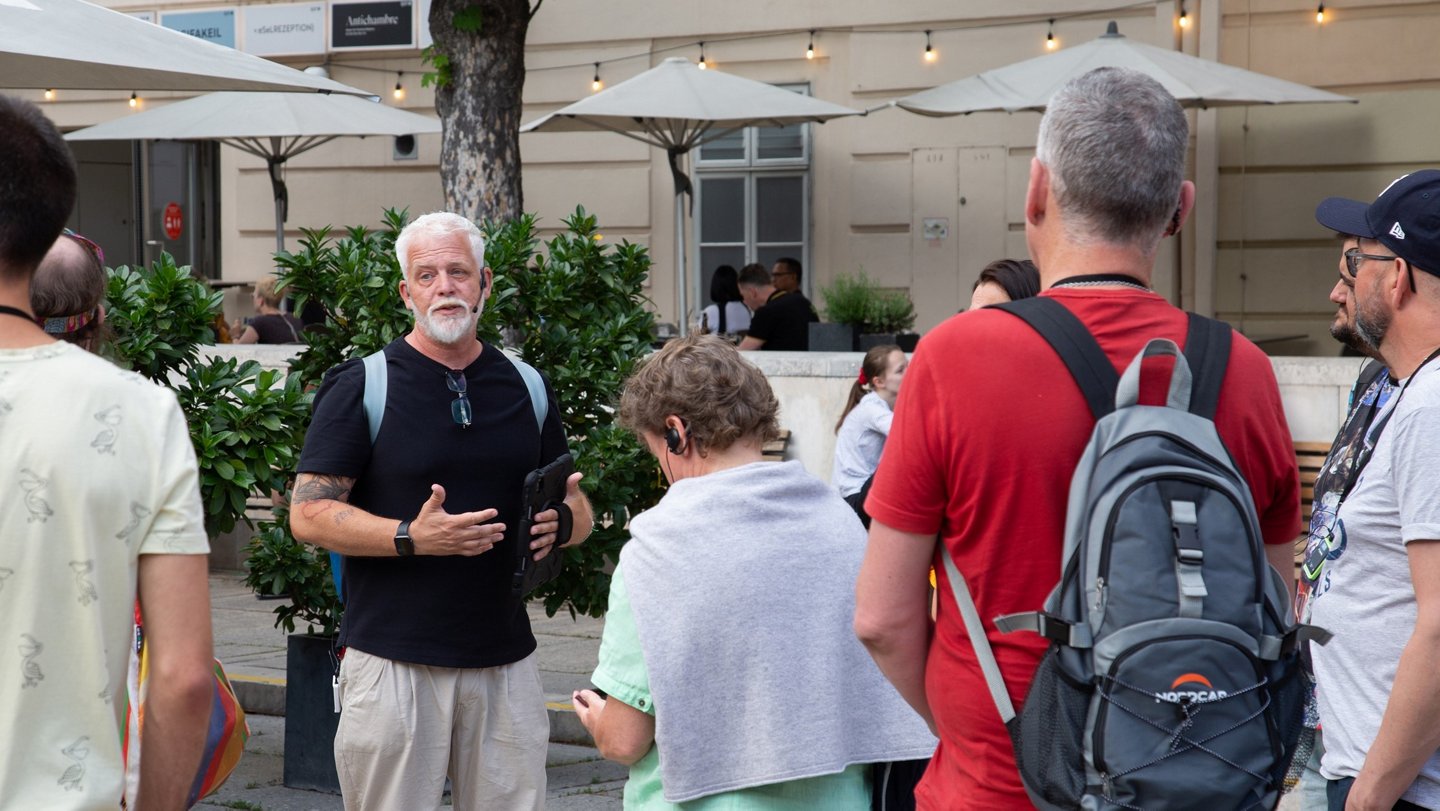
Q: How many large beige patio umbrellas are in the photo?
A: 4